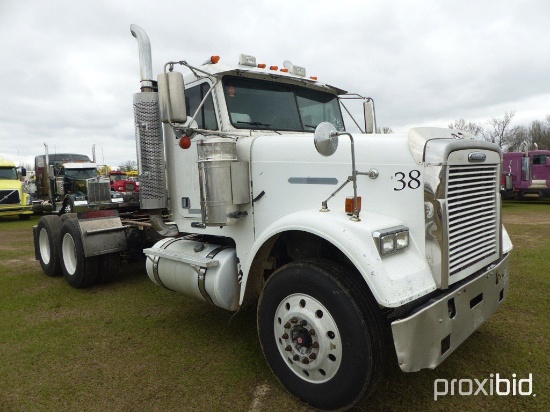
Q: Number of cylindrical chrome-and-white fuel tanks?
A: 1